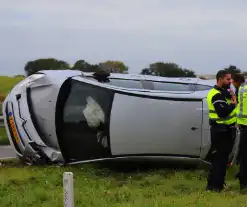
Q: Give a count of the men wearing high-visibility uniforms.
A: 2